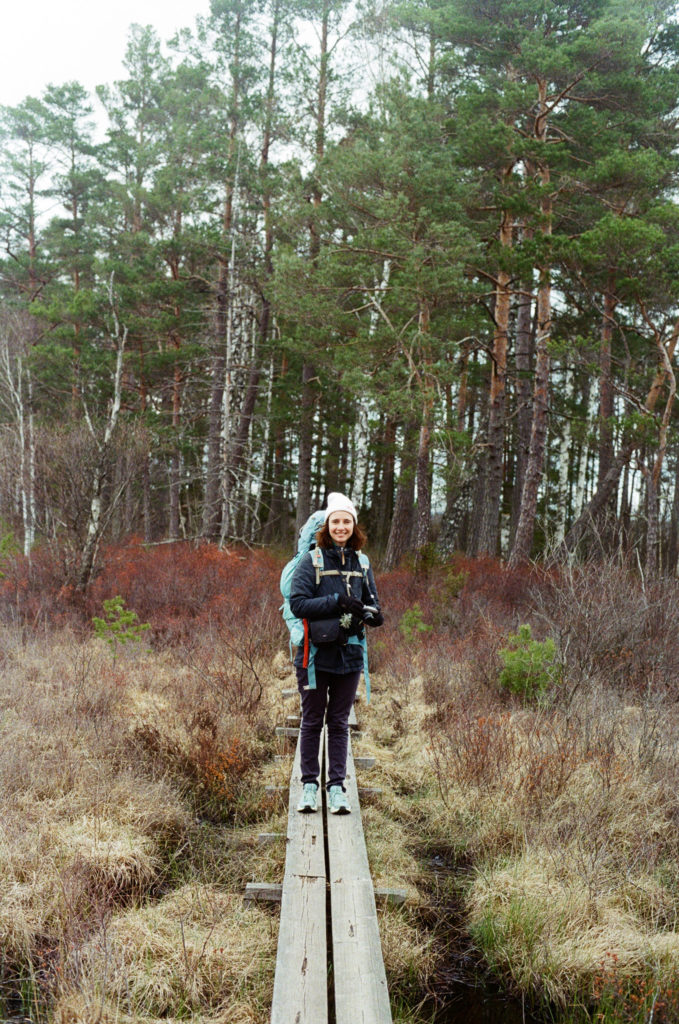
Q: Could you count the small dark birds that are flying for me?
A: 0